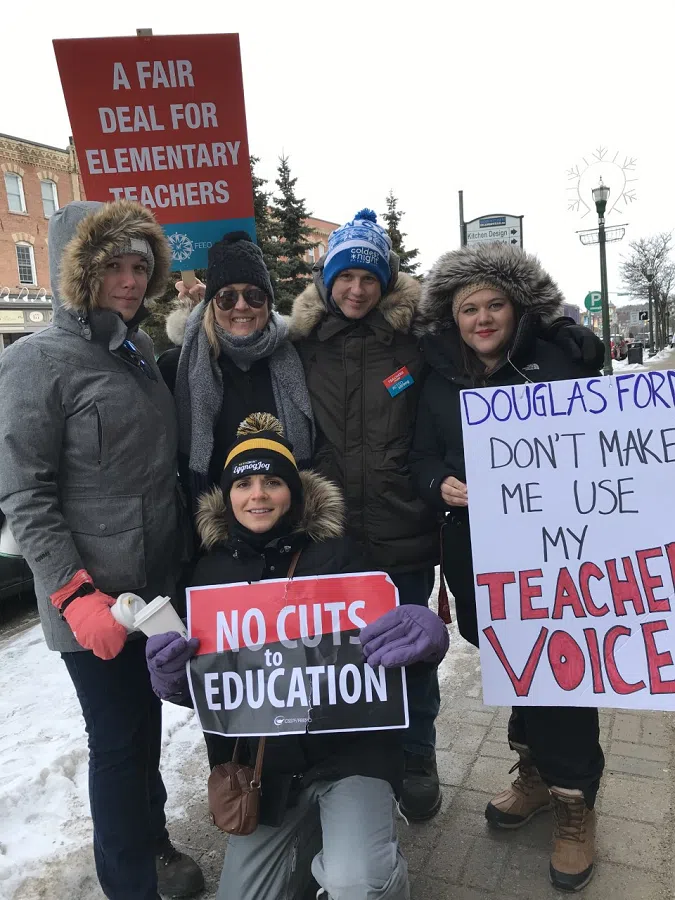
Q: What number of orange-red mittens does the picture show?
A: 1